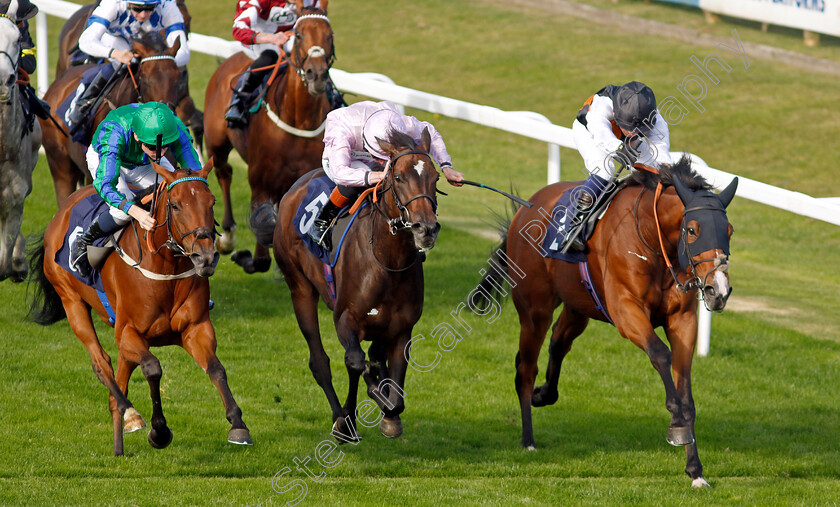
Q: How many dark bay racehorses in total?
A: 1